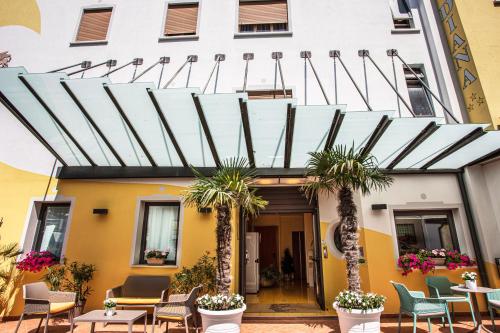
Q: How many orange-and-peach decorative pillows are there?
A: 0